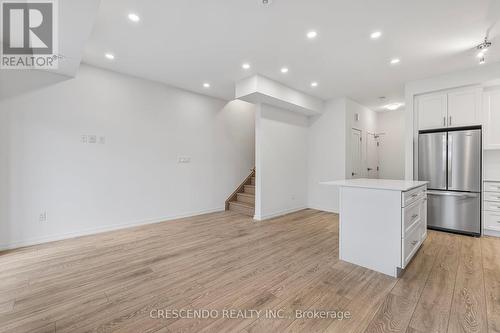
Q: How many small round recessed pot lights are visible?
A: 9